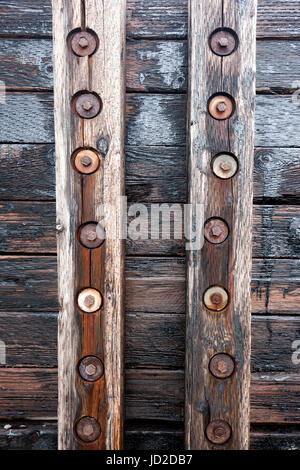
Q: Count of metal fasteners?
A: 14